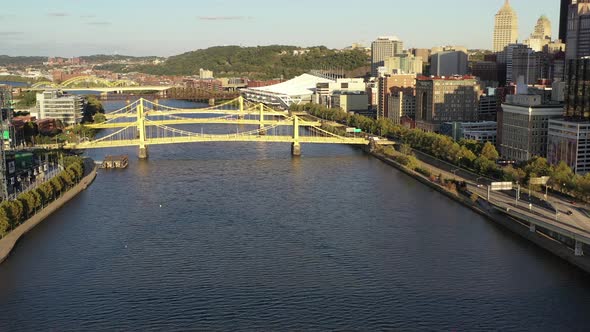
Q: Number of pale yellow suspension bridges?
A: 3